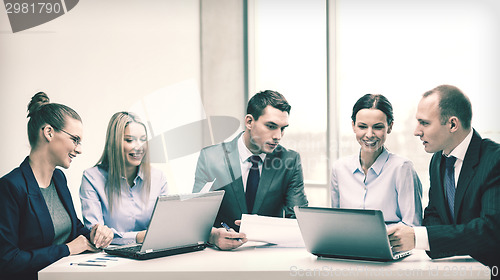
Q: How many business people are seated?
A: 5